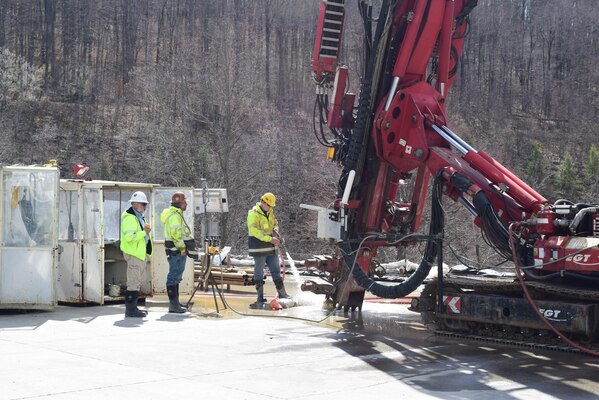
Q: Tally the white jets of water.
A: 1